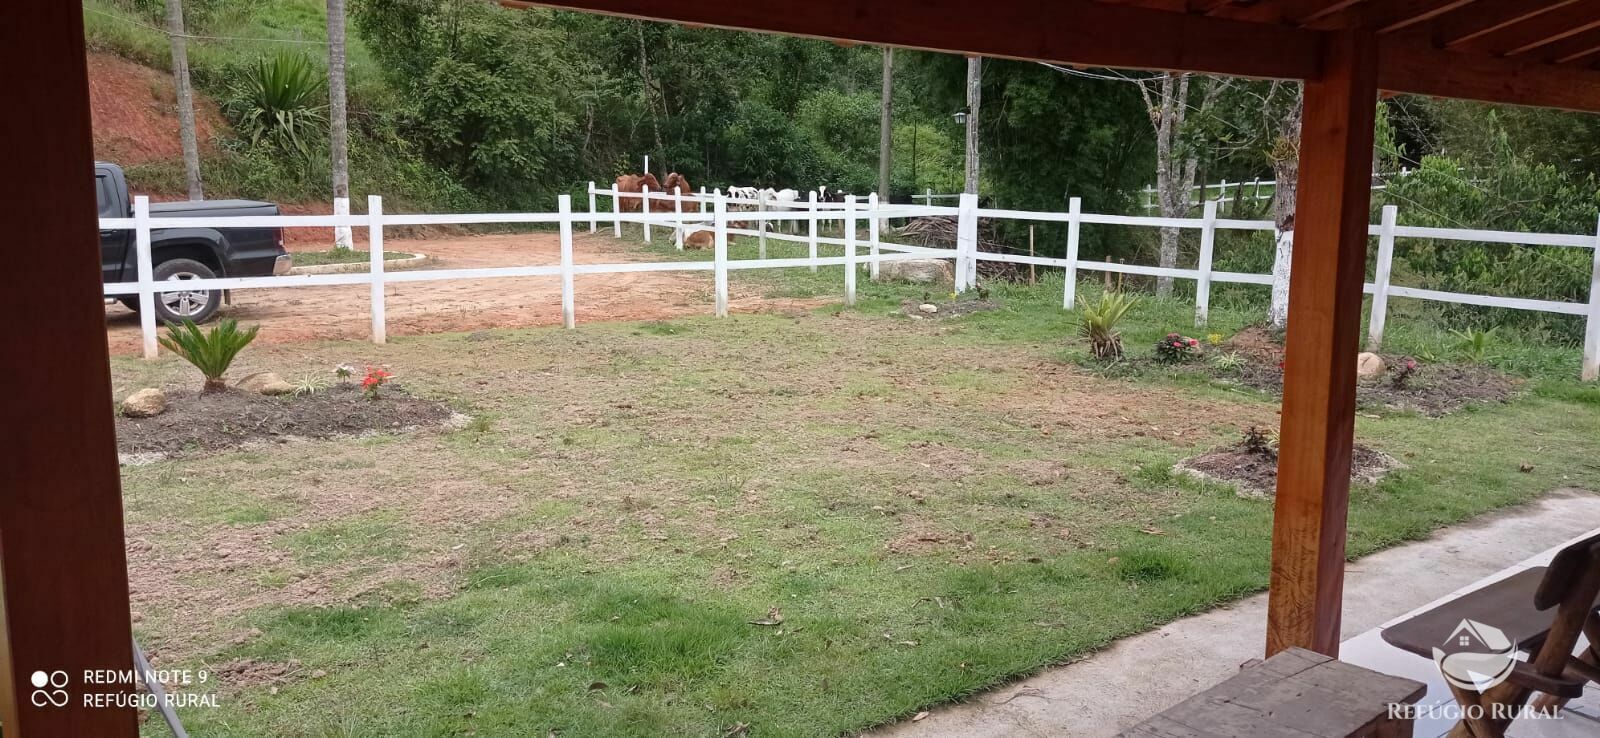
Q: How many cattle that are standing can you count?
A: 5